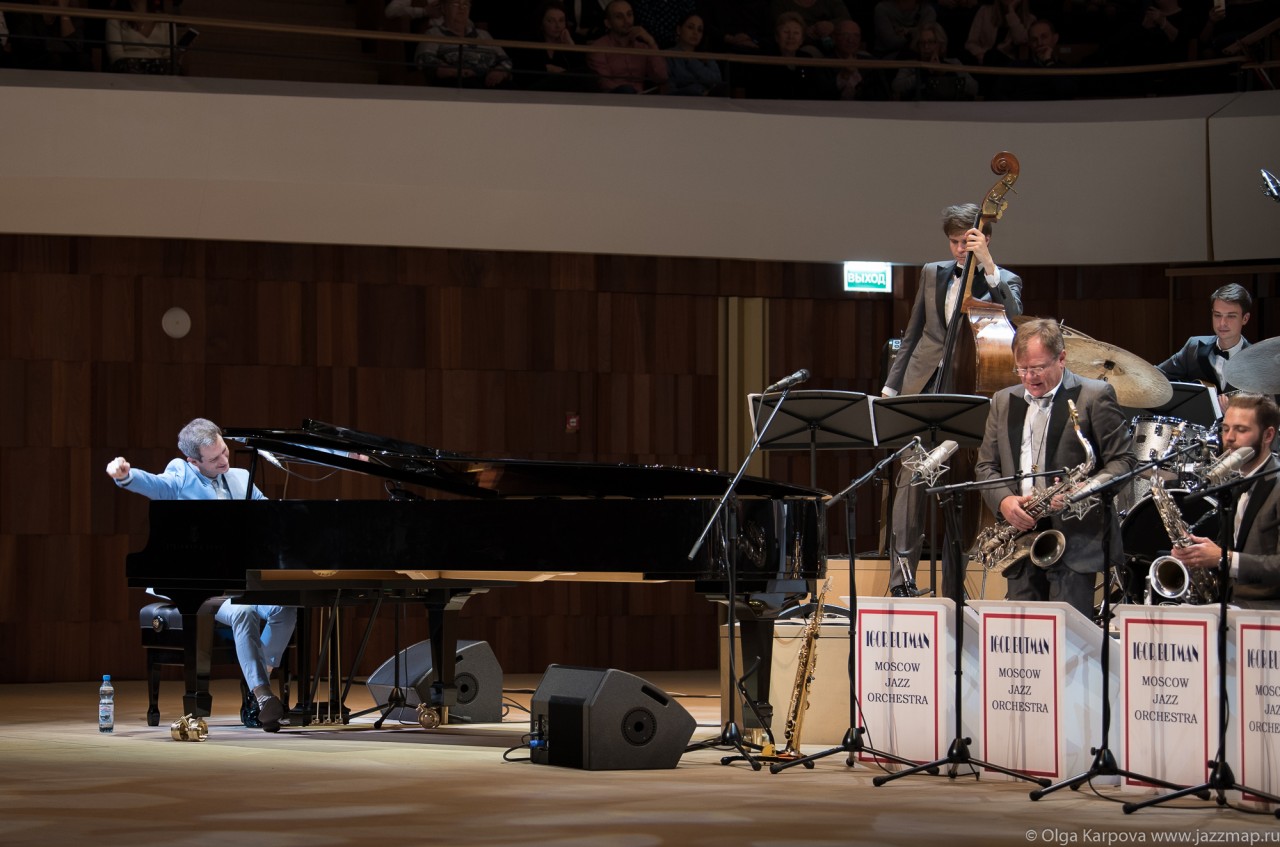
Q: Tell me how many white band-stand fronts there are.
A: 4